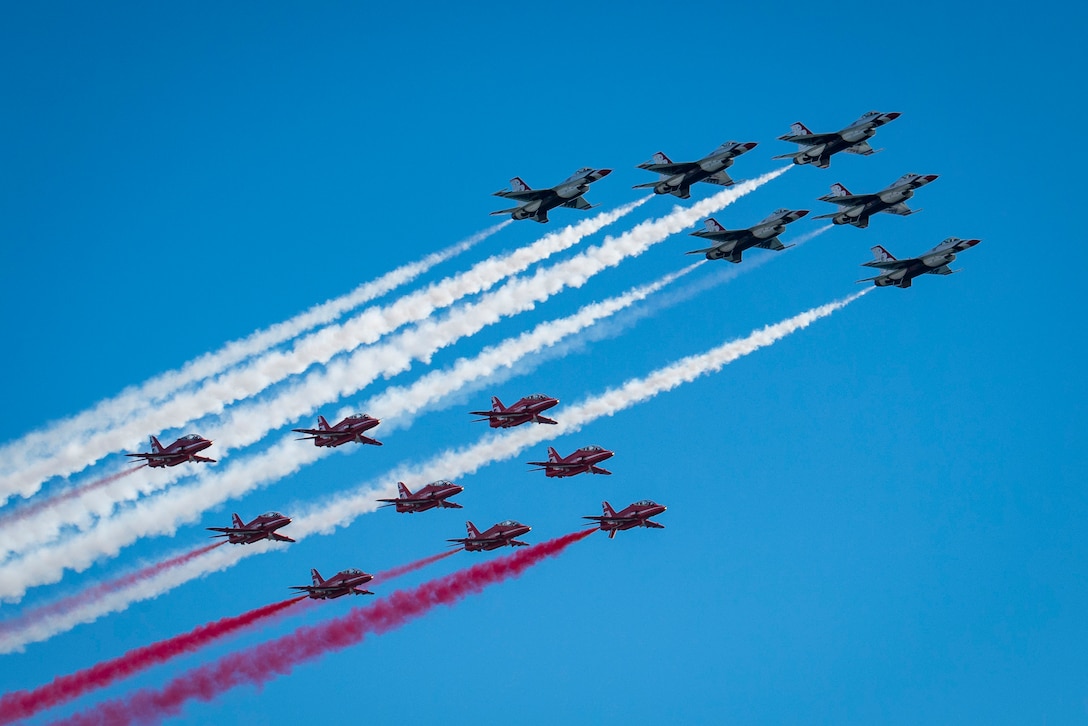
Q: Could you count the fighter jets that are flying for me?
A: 15